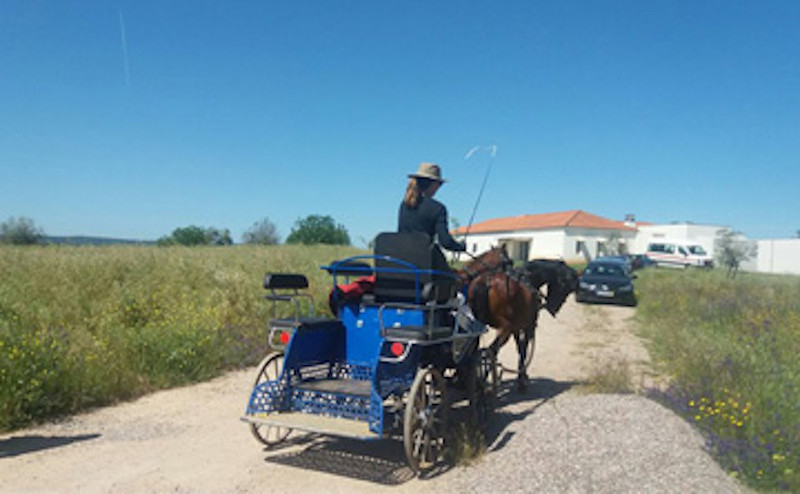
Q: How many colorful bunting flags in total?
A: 0